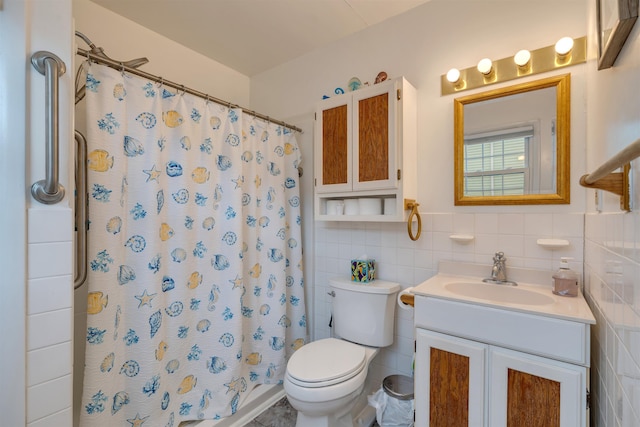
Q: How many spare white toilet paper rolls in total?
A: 4